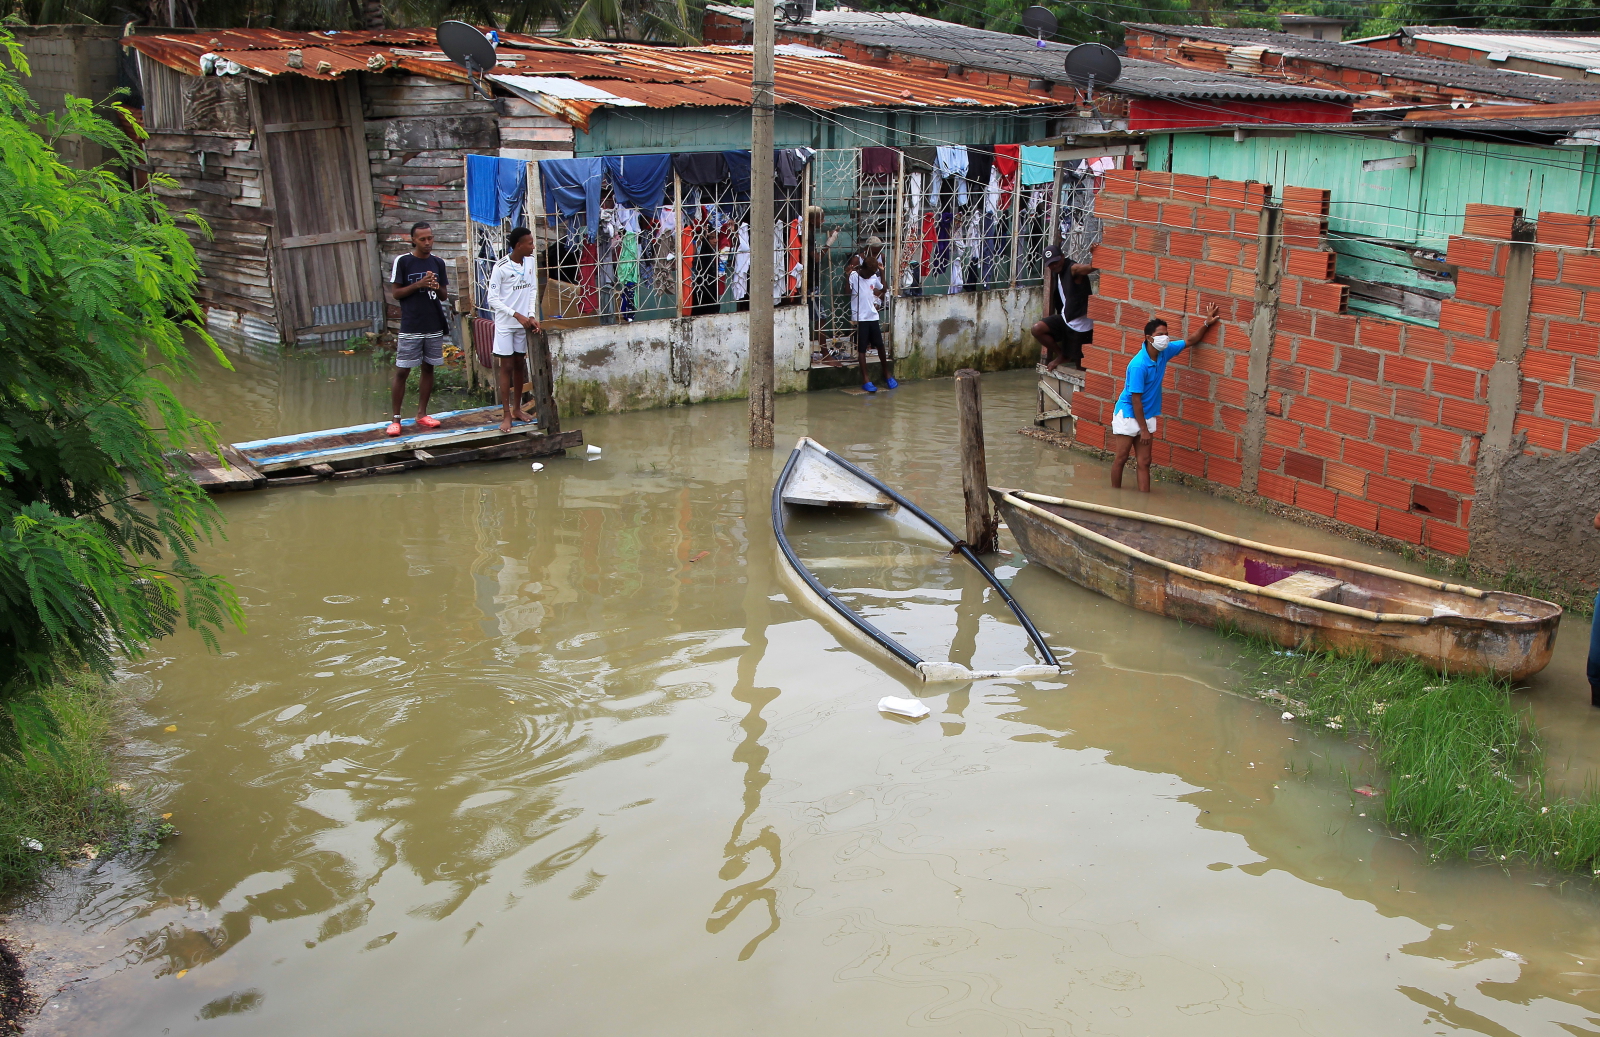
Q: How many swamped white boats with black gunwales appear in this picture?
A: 1